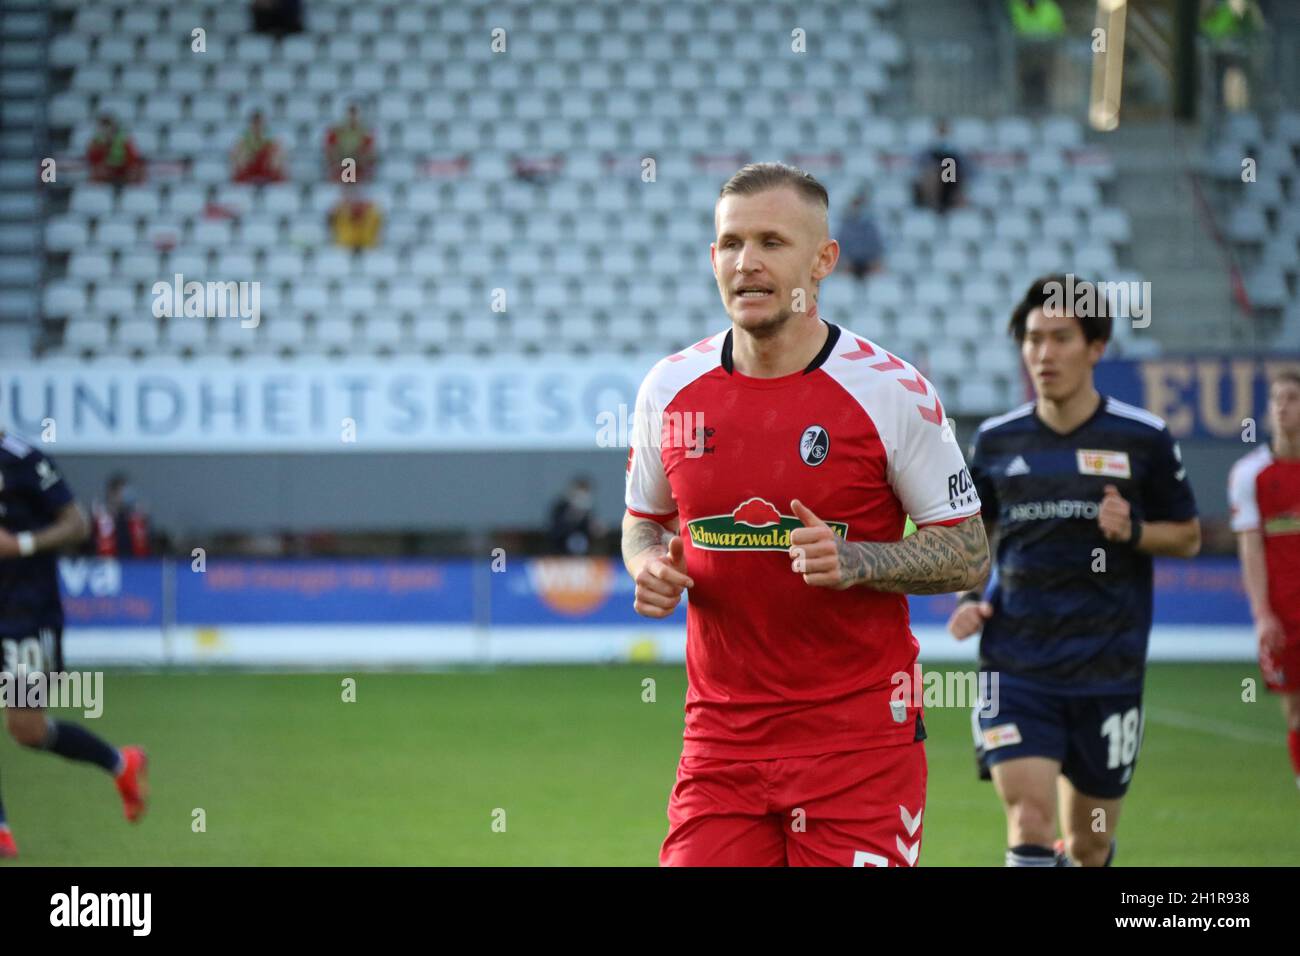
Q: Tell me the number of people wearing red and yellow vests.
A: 3